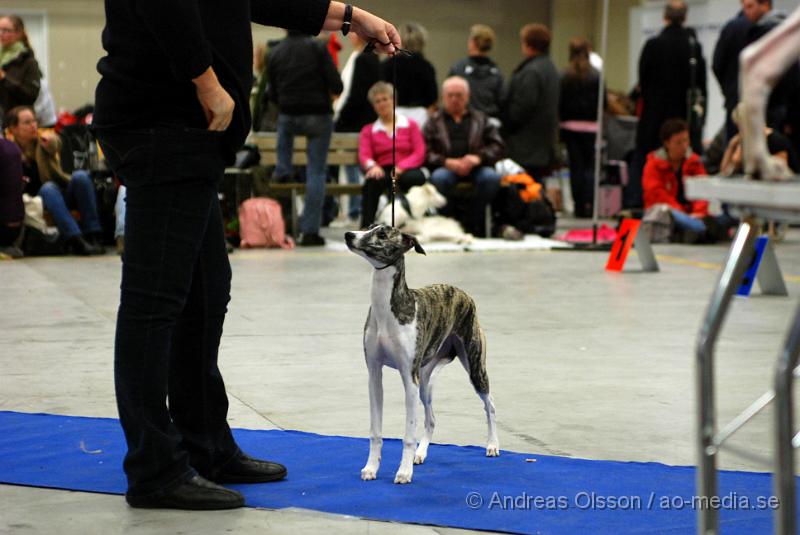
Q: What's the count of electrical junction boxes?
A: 0